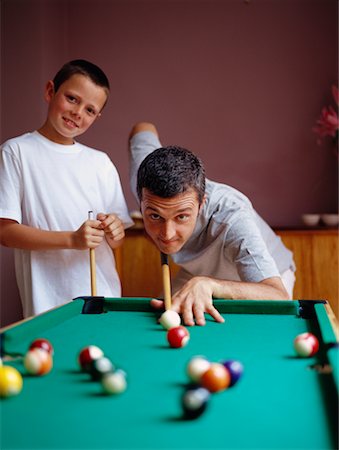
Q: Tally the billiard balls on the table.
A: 13